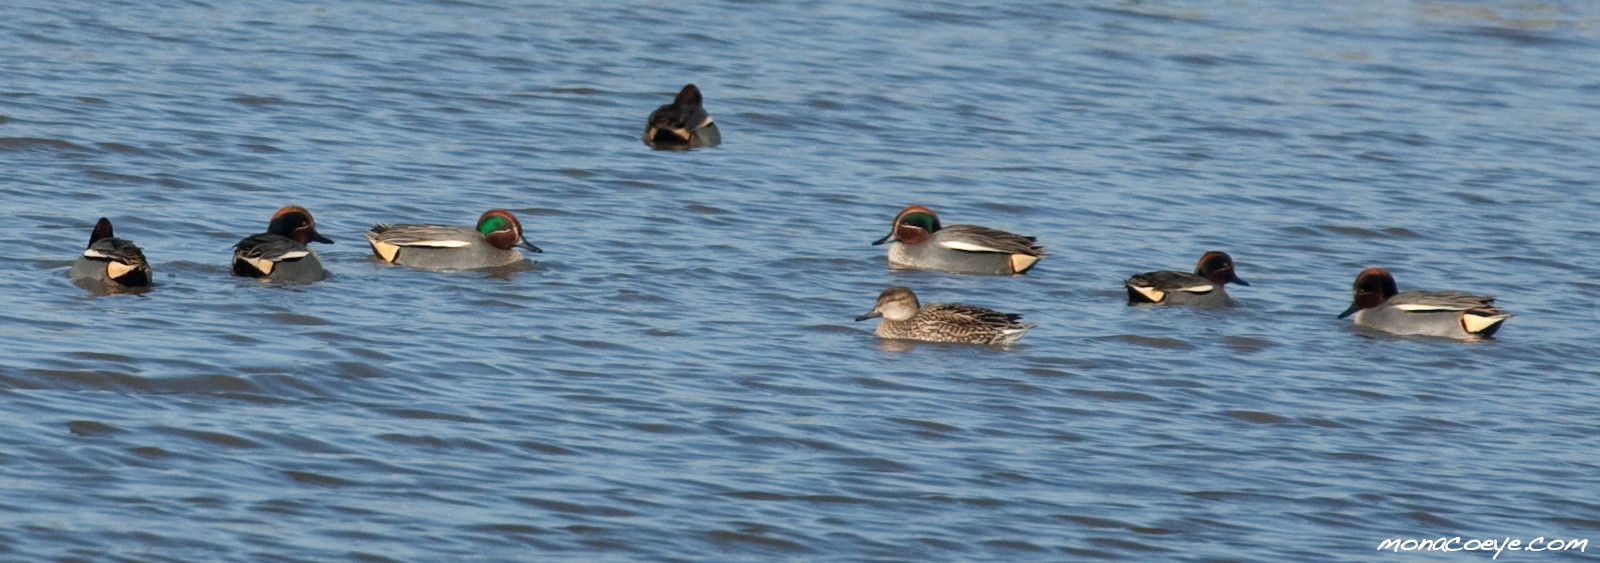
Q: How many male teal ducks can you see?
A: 7